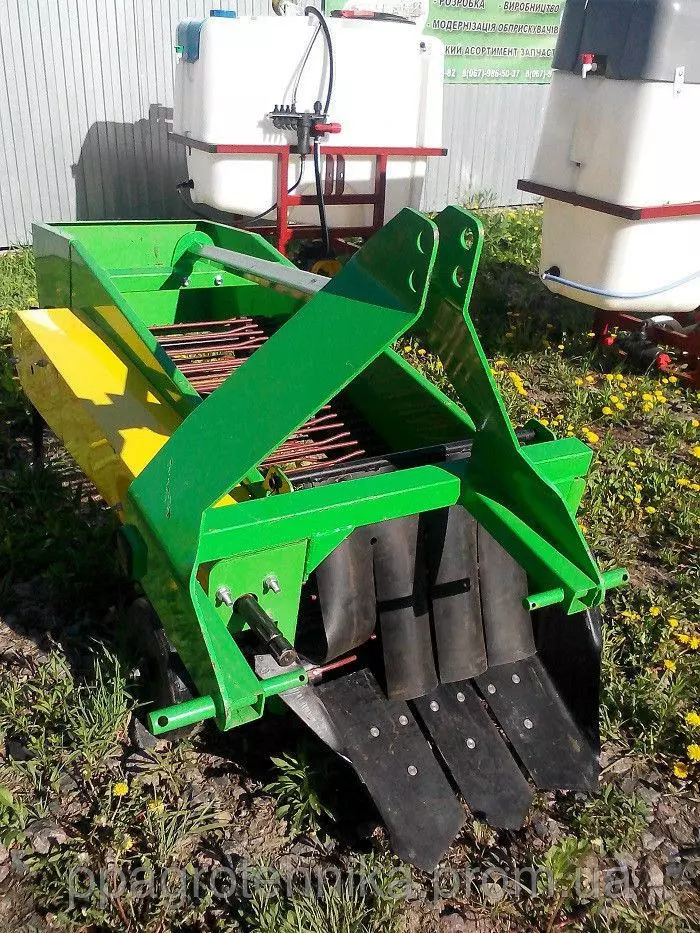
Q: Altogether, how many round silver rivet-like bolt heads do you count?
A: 9